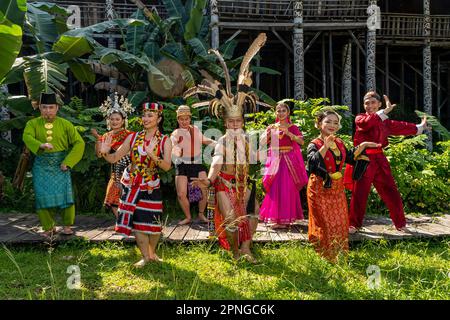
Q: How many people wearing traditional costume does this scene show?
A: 8